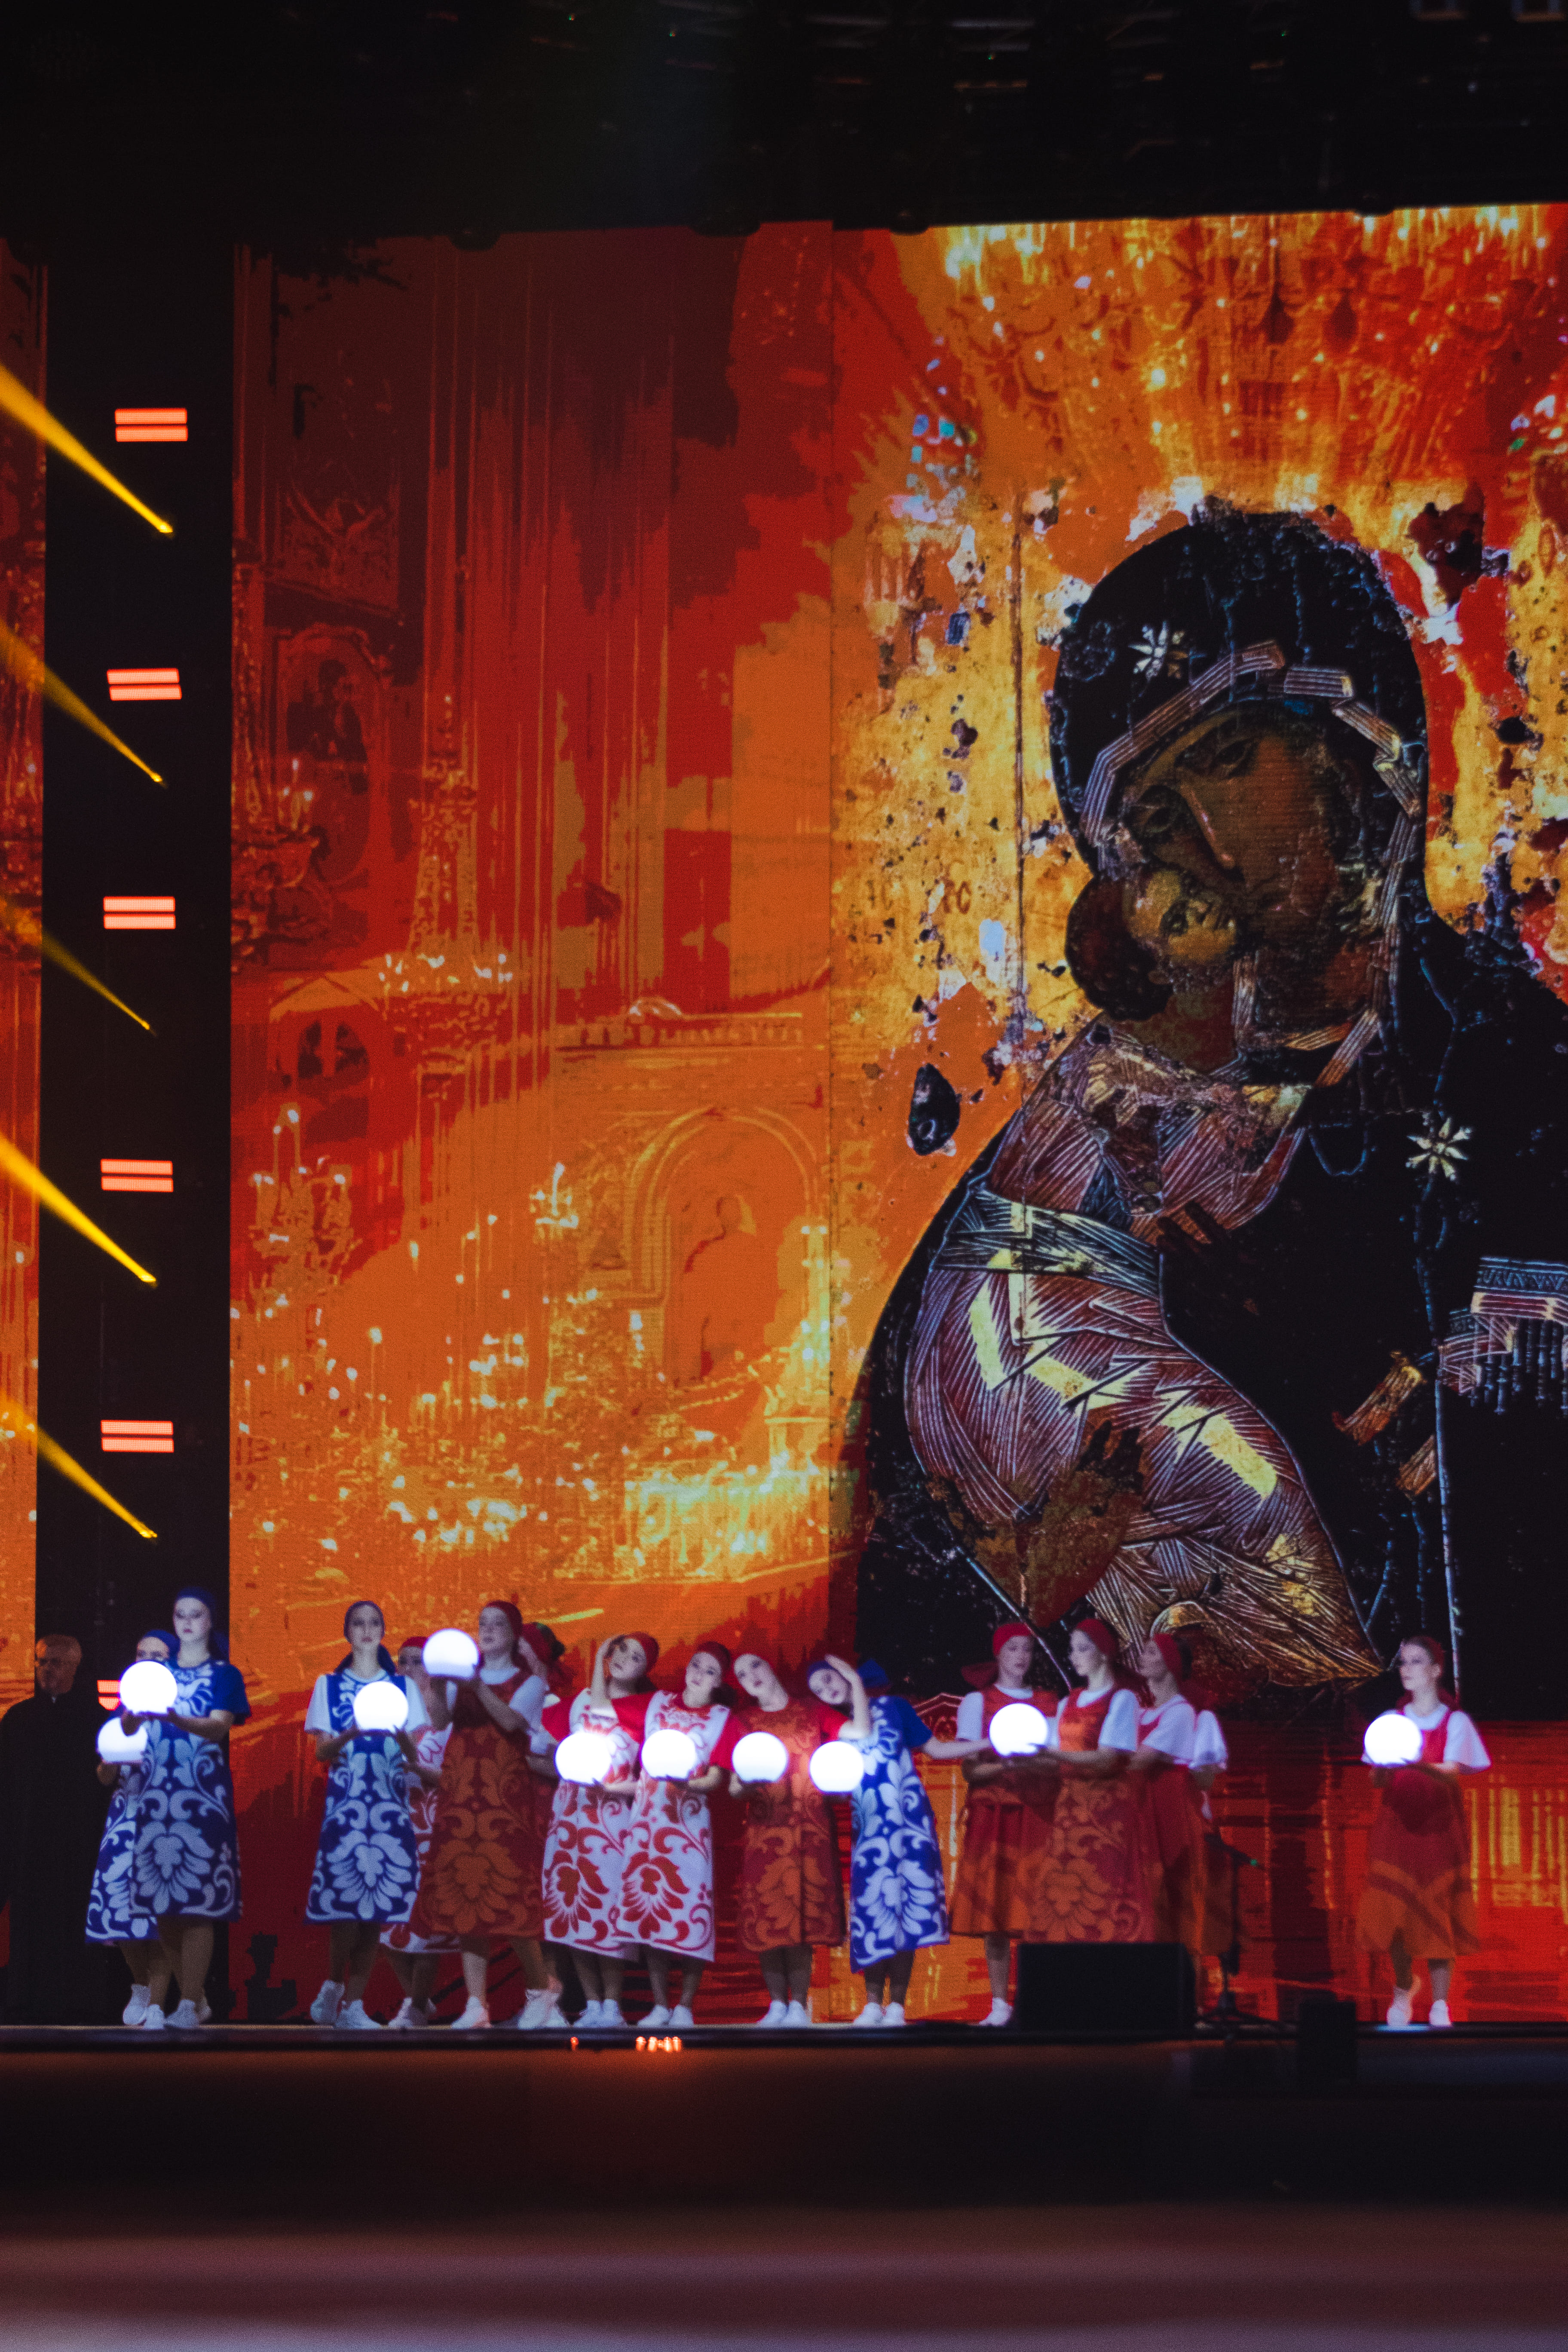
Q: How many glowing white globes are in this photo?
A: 10